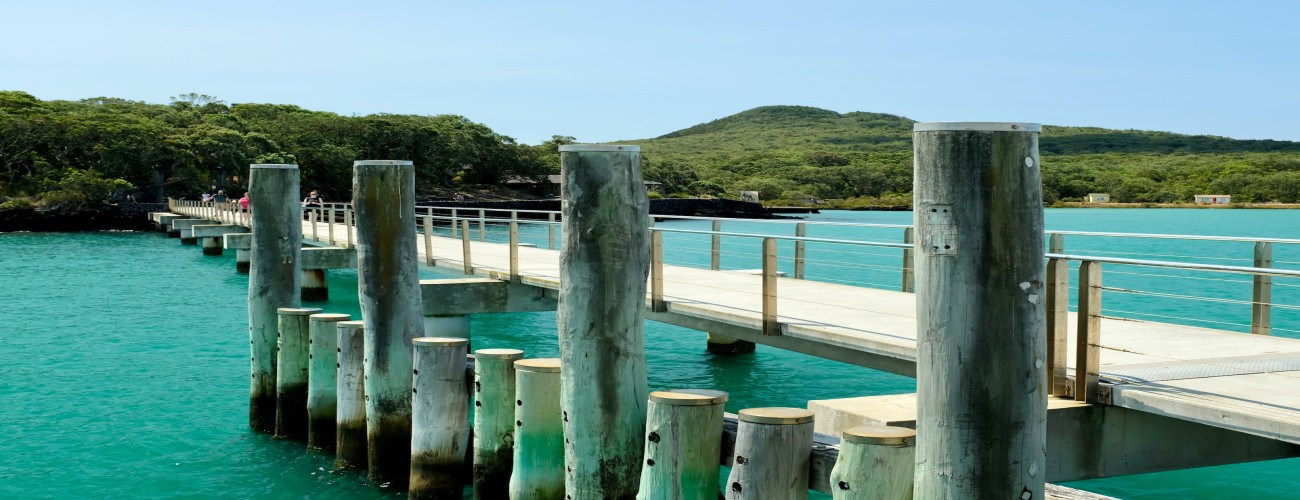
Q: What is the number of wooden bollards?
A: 13